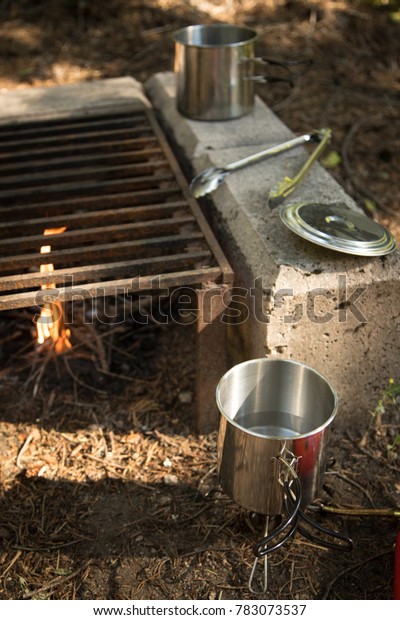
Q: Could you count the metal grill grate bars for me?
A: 12